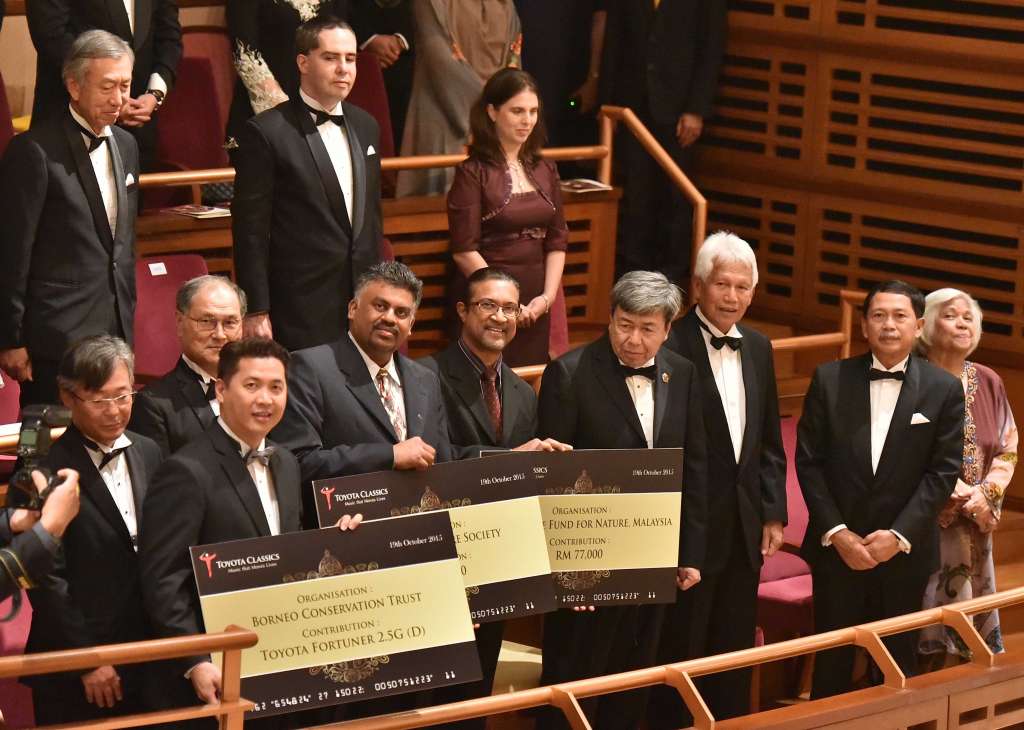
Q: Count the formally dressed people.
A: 12